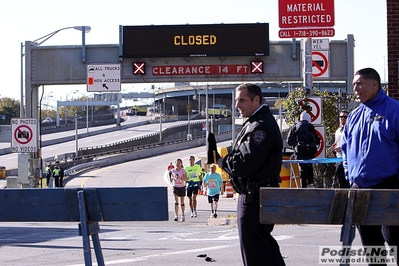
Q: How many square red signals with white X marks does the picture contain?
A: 2